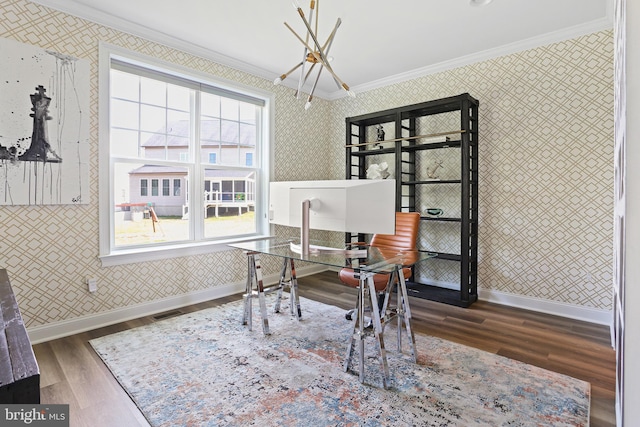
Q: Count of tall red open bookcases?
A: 0